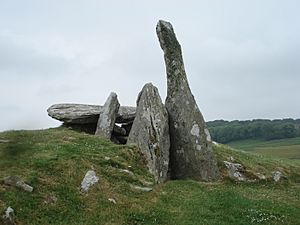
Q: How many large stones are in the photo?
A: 4